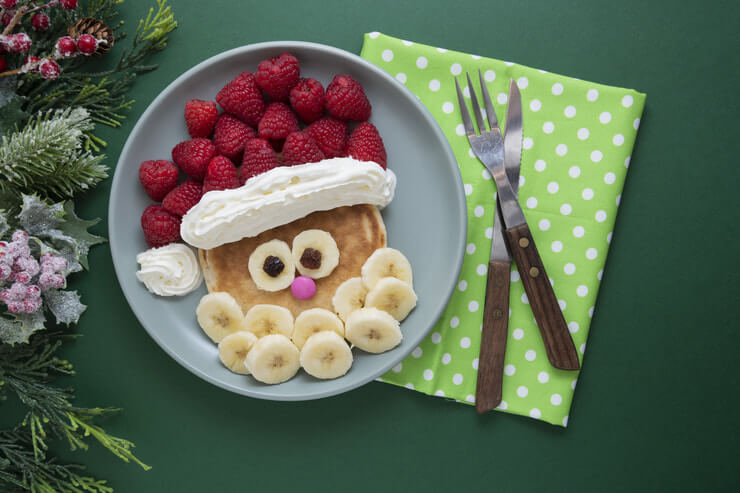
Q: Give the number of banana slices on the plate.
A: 12